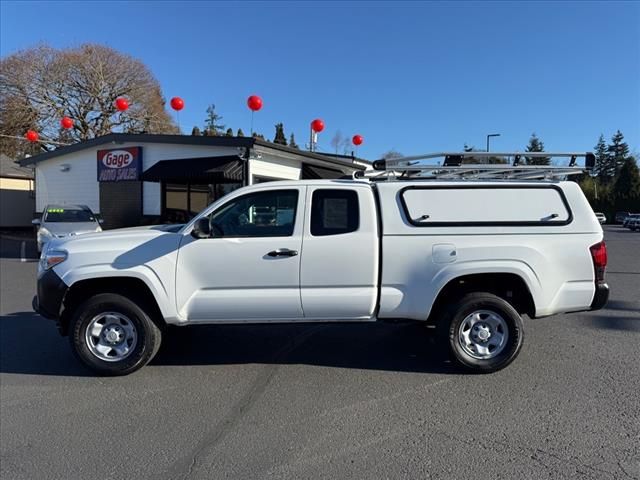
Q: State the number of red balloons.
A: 7